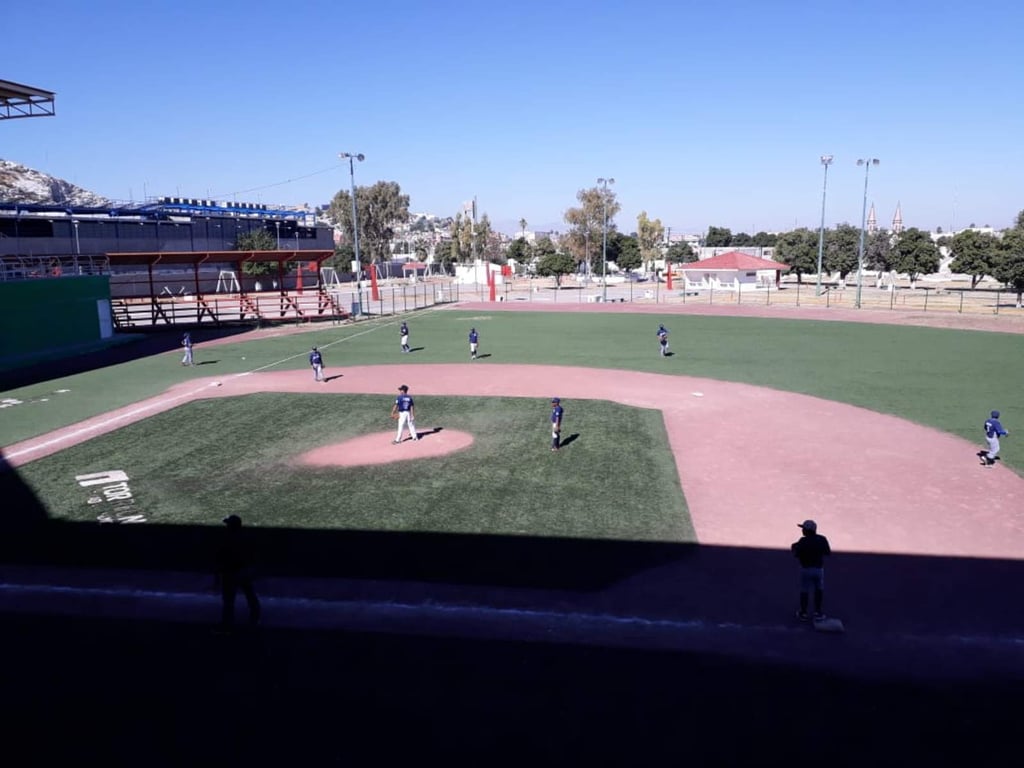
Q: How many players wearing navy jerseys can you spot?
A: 8